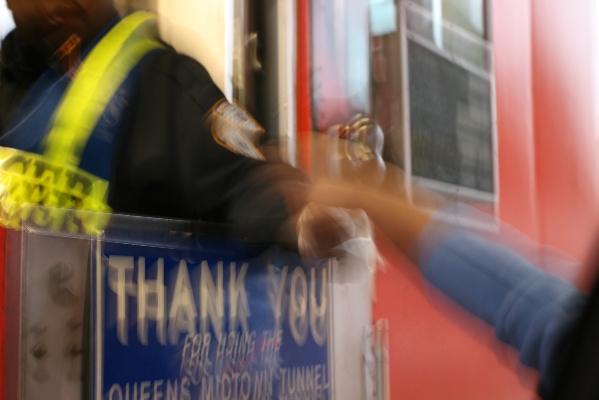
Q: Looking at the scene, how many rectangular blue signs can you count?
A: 1